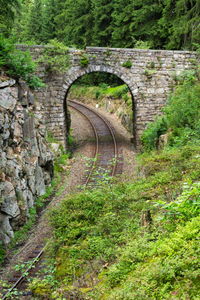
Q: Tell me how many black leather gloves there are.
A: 0